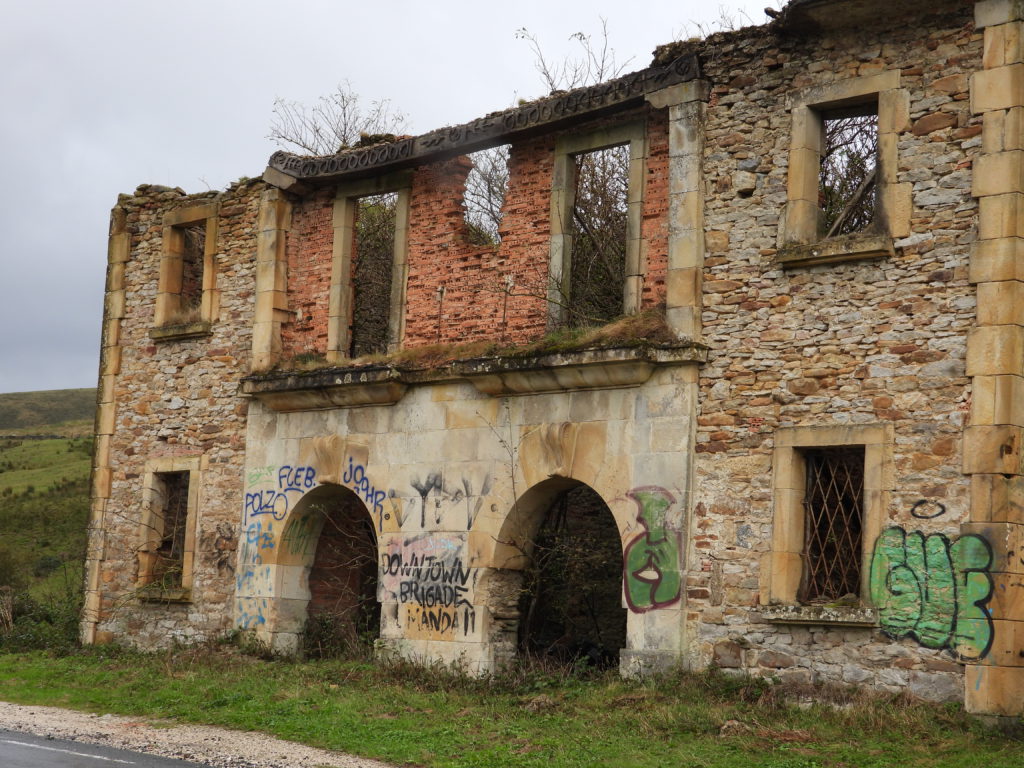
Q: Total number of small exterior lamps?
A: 2